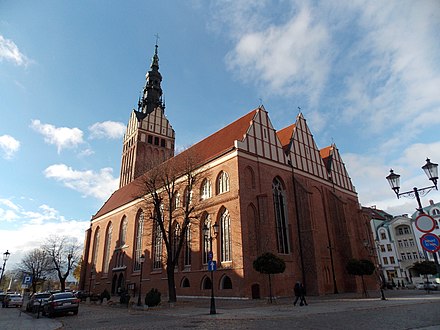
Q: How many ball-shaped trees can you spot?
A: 3